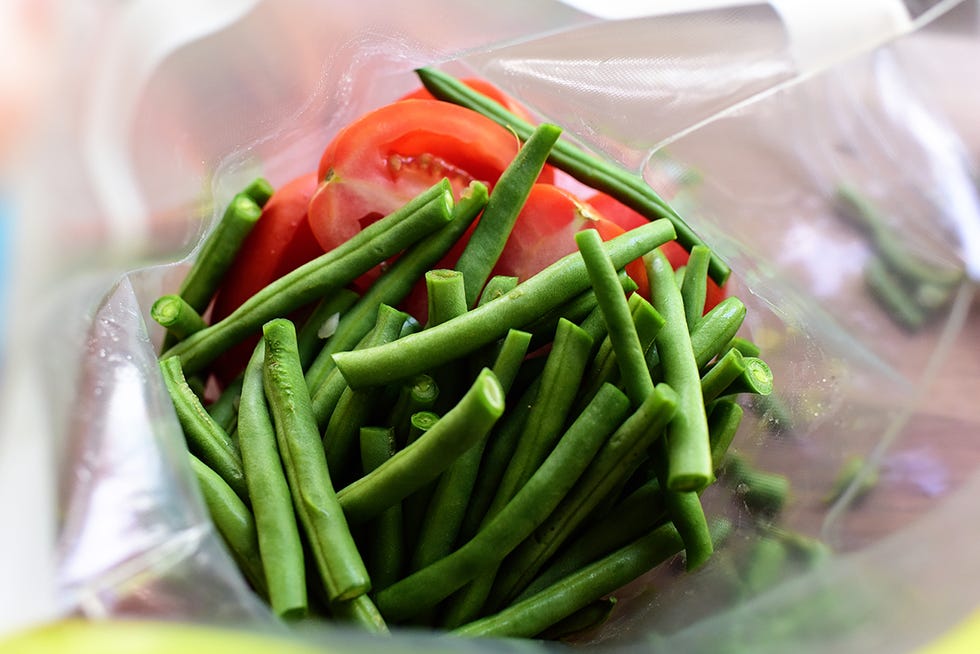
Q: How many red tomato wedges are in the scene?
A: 5